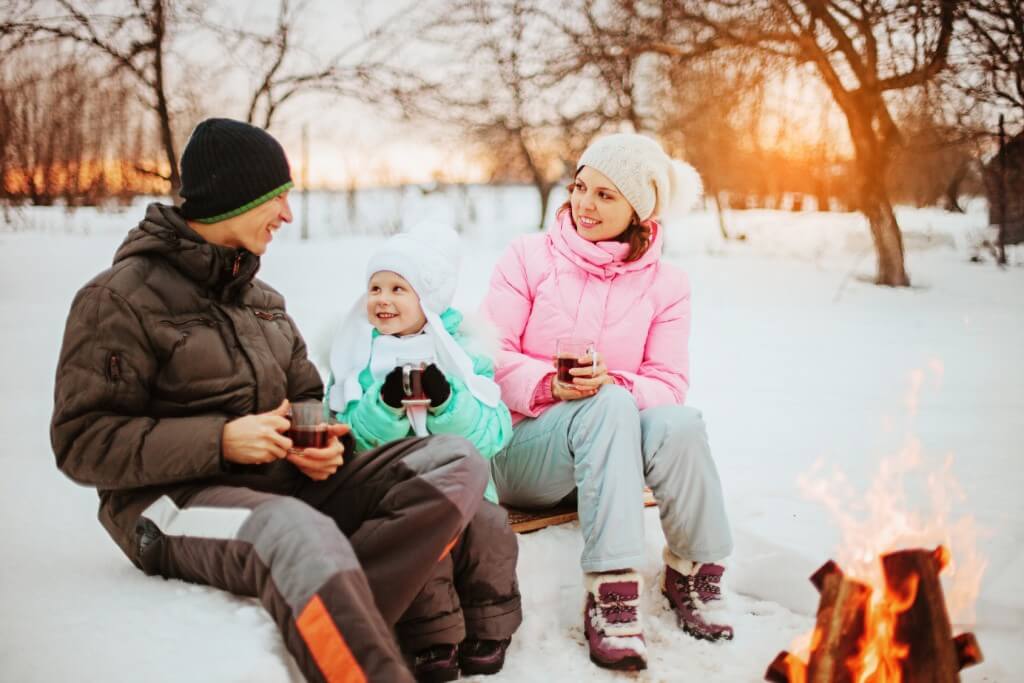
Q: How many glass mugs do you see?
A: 3